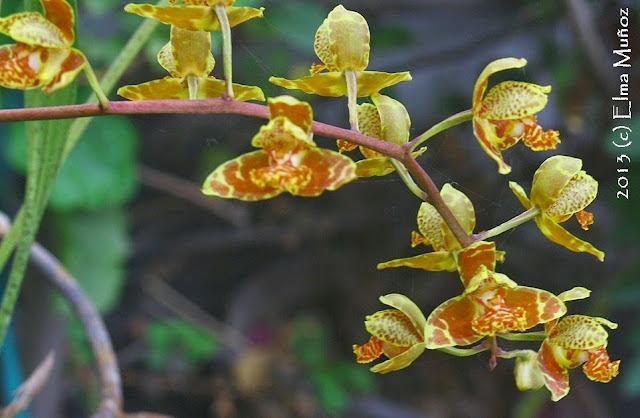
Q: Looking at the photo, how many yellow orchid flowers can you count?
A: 12